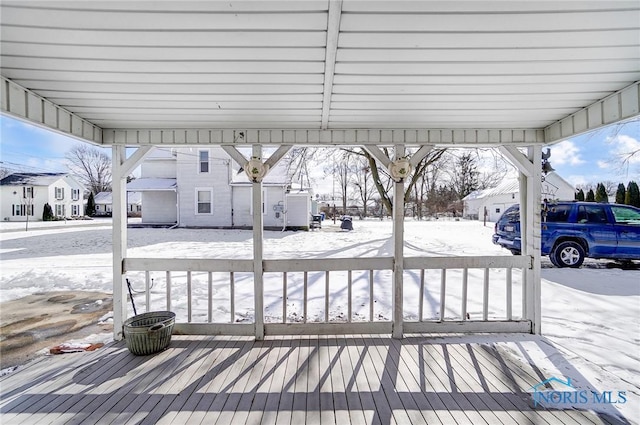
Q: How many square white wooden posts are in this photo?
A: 4